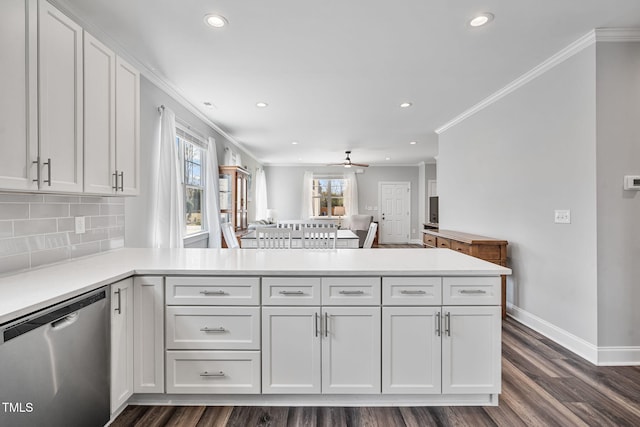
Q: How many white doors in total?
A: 1